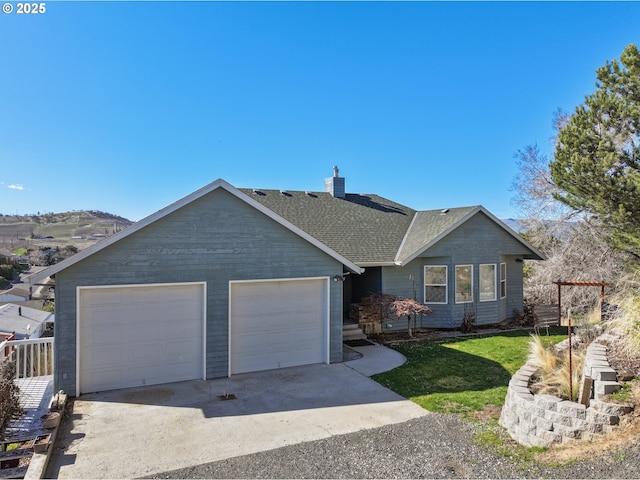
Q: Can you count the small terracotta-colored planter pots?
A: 2